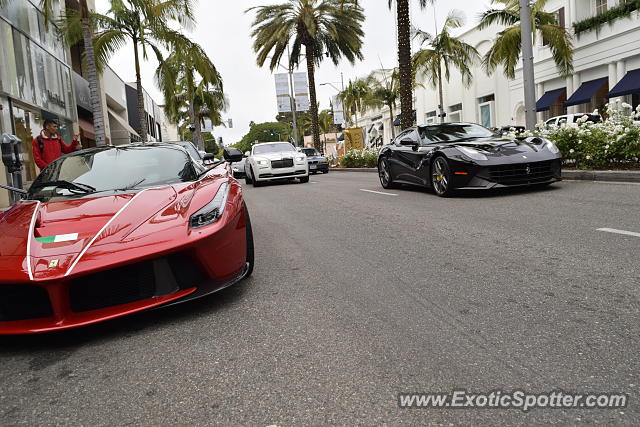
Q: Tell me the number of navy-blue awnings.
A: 3